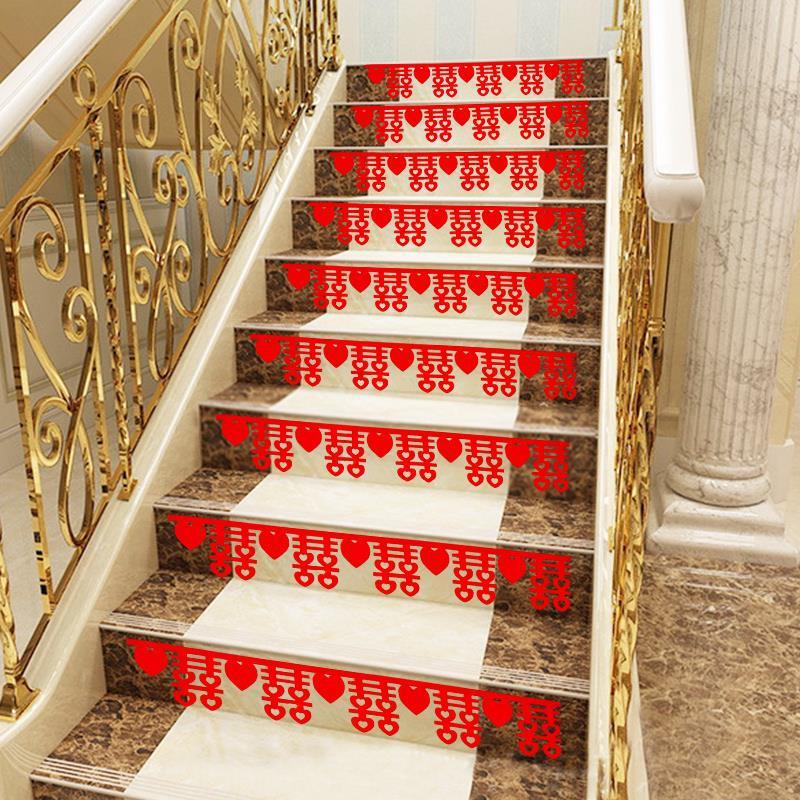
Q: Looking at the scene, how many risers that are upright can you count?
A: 9